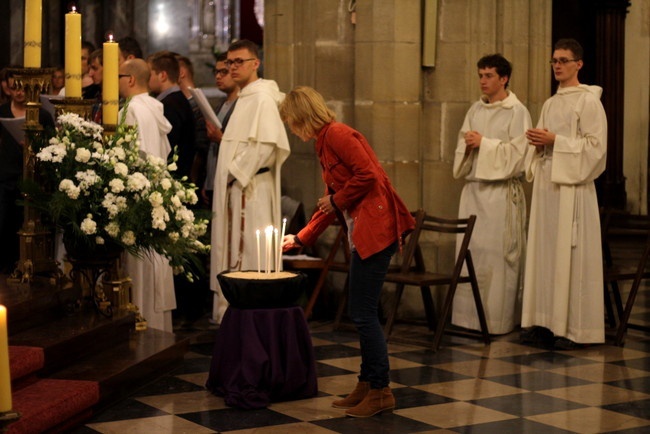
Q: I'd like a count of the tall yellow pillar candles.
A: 4